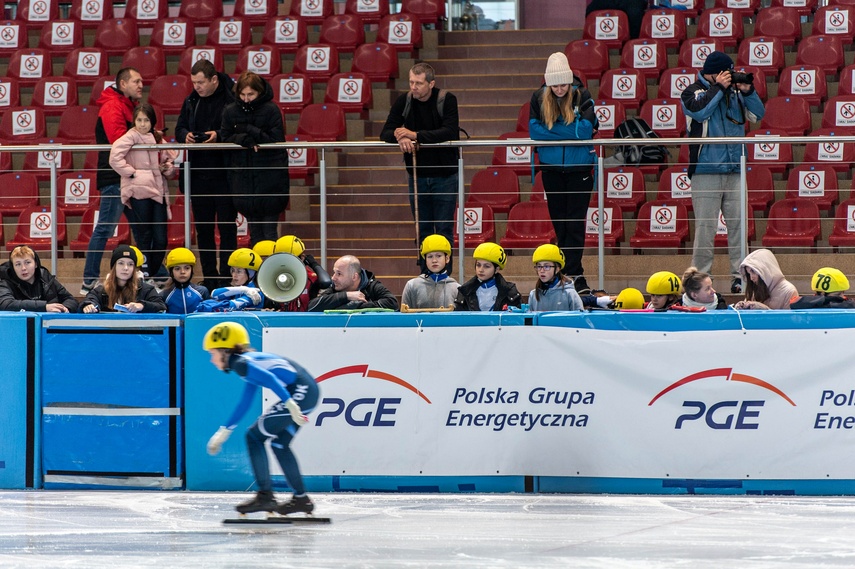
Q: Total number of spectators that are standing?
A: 7